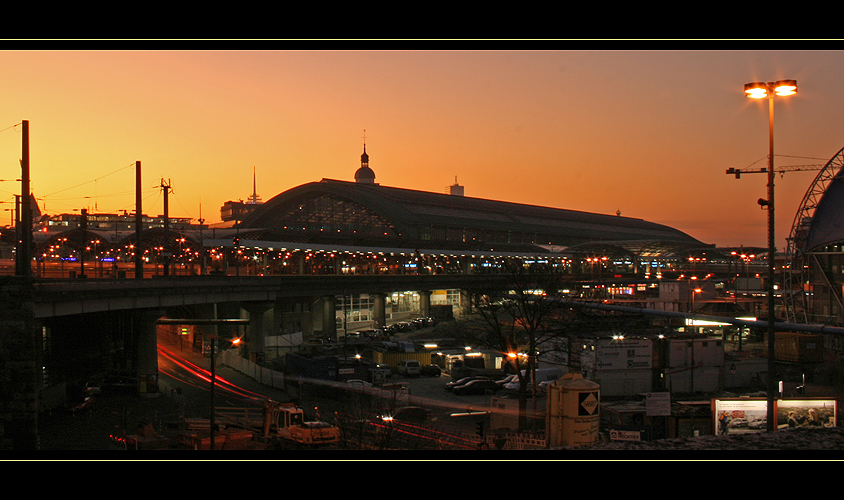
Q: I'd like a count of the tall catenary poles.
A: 3